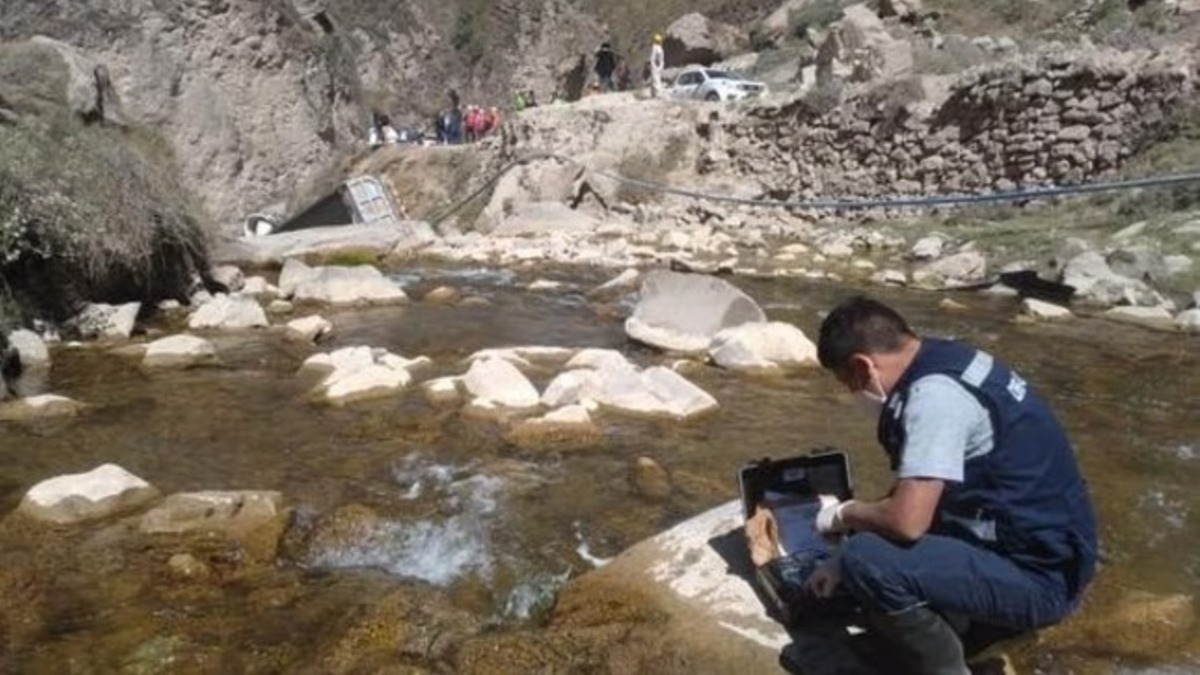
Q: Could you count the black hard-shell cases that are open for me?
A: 1